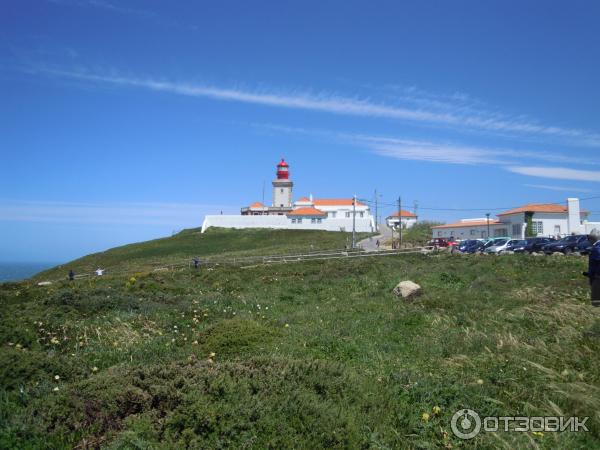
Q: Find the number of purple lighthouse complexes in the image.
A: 0